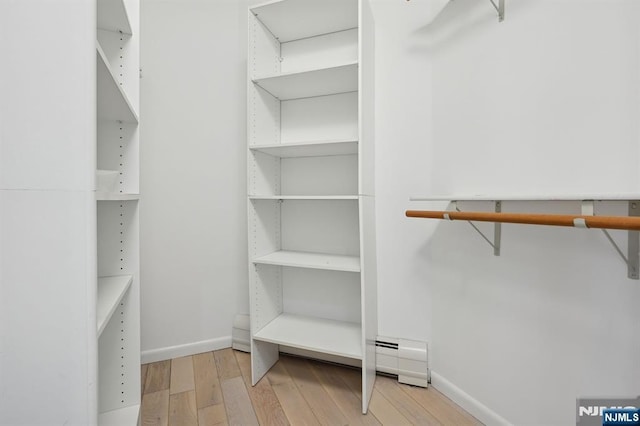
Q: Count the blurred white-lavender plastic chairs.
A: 0